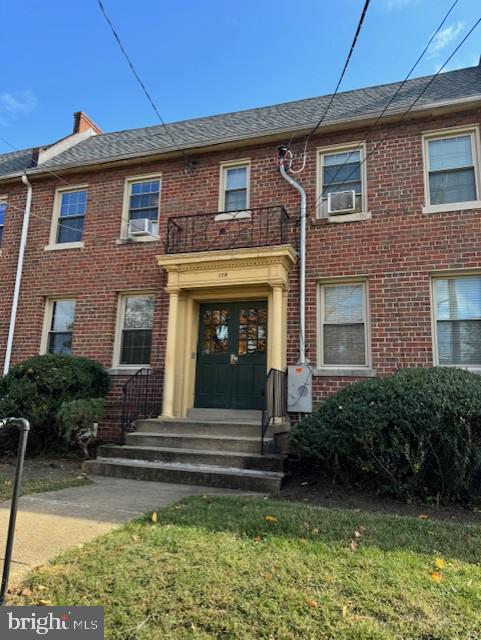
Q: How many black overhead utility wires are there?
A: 4